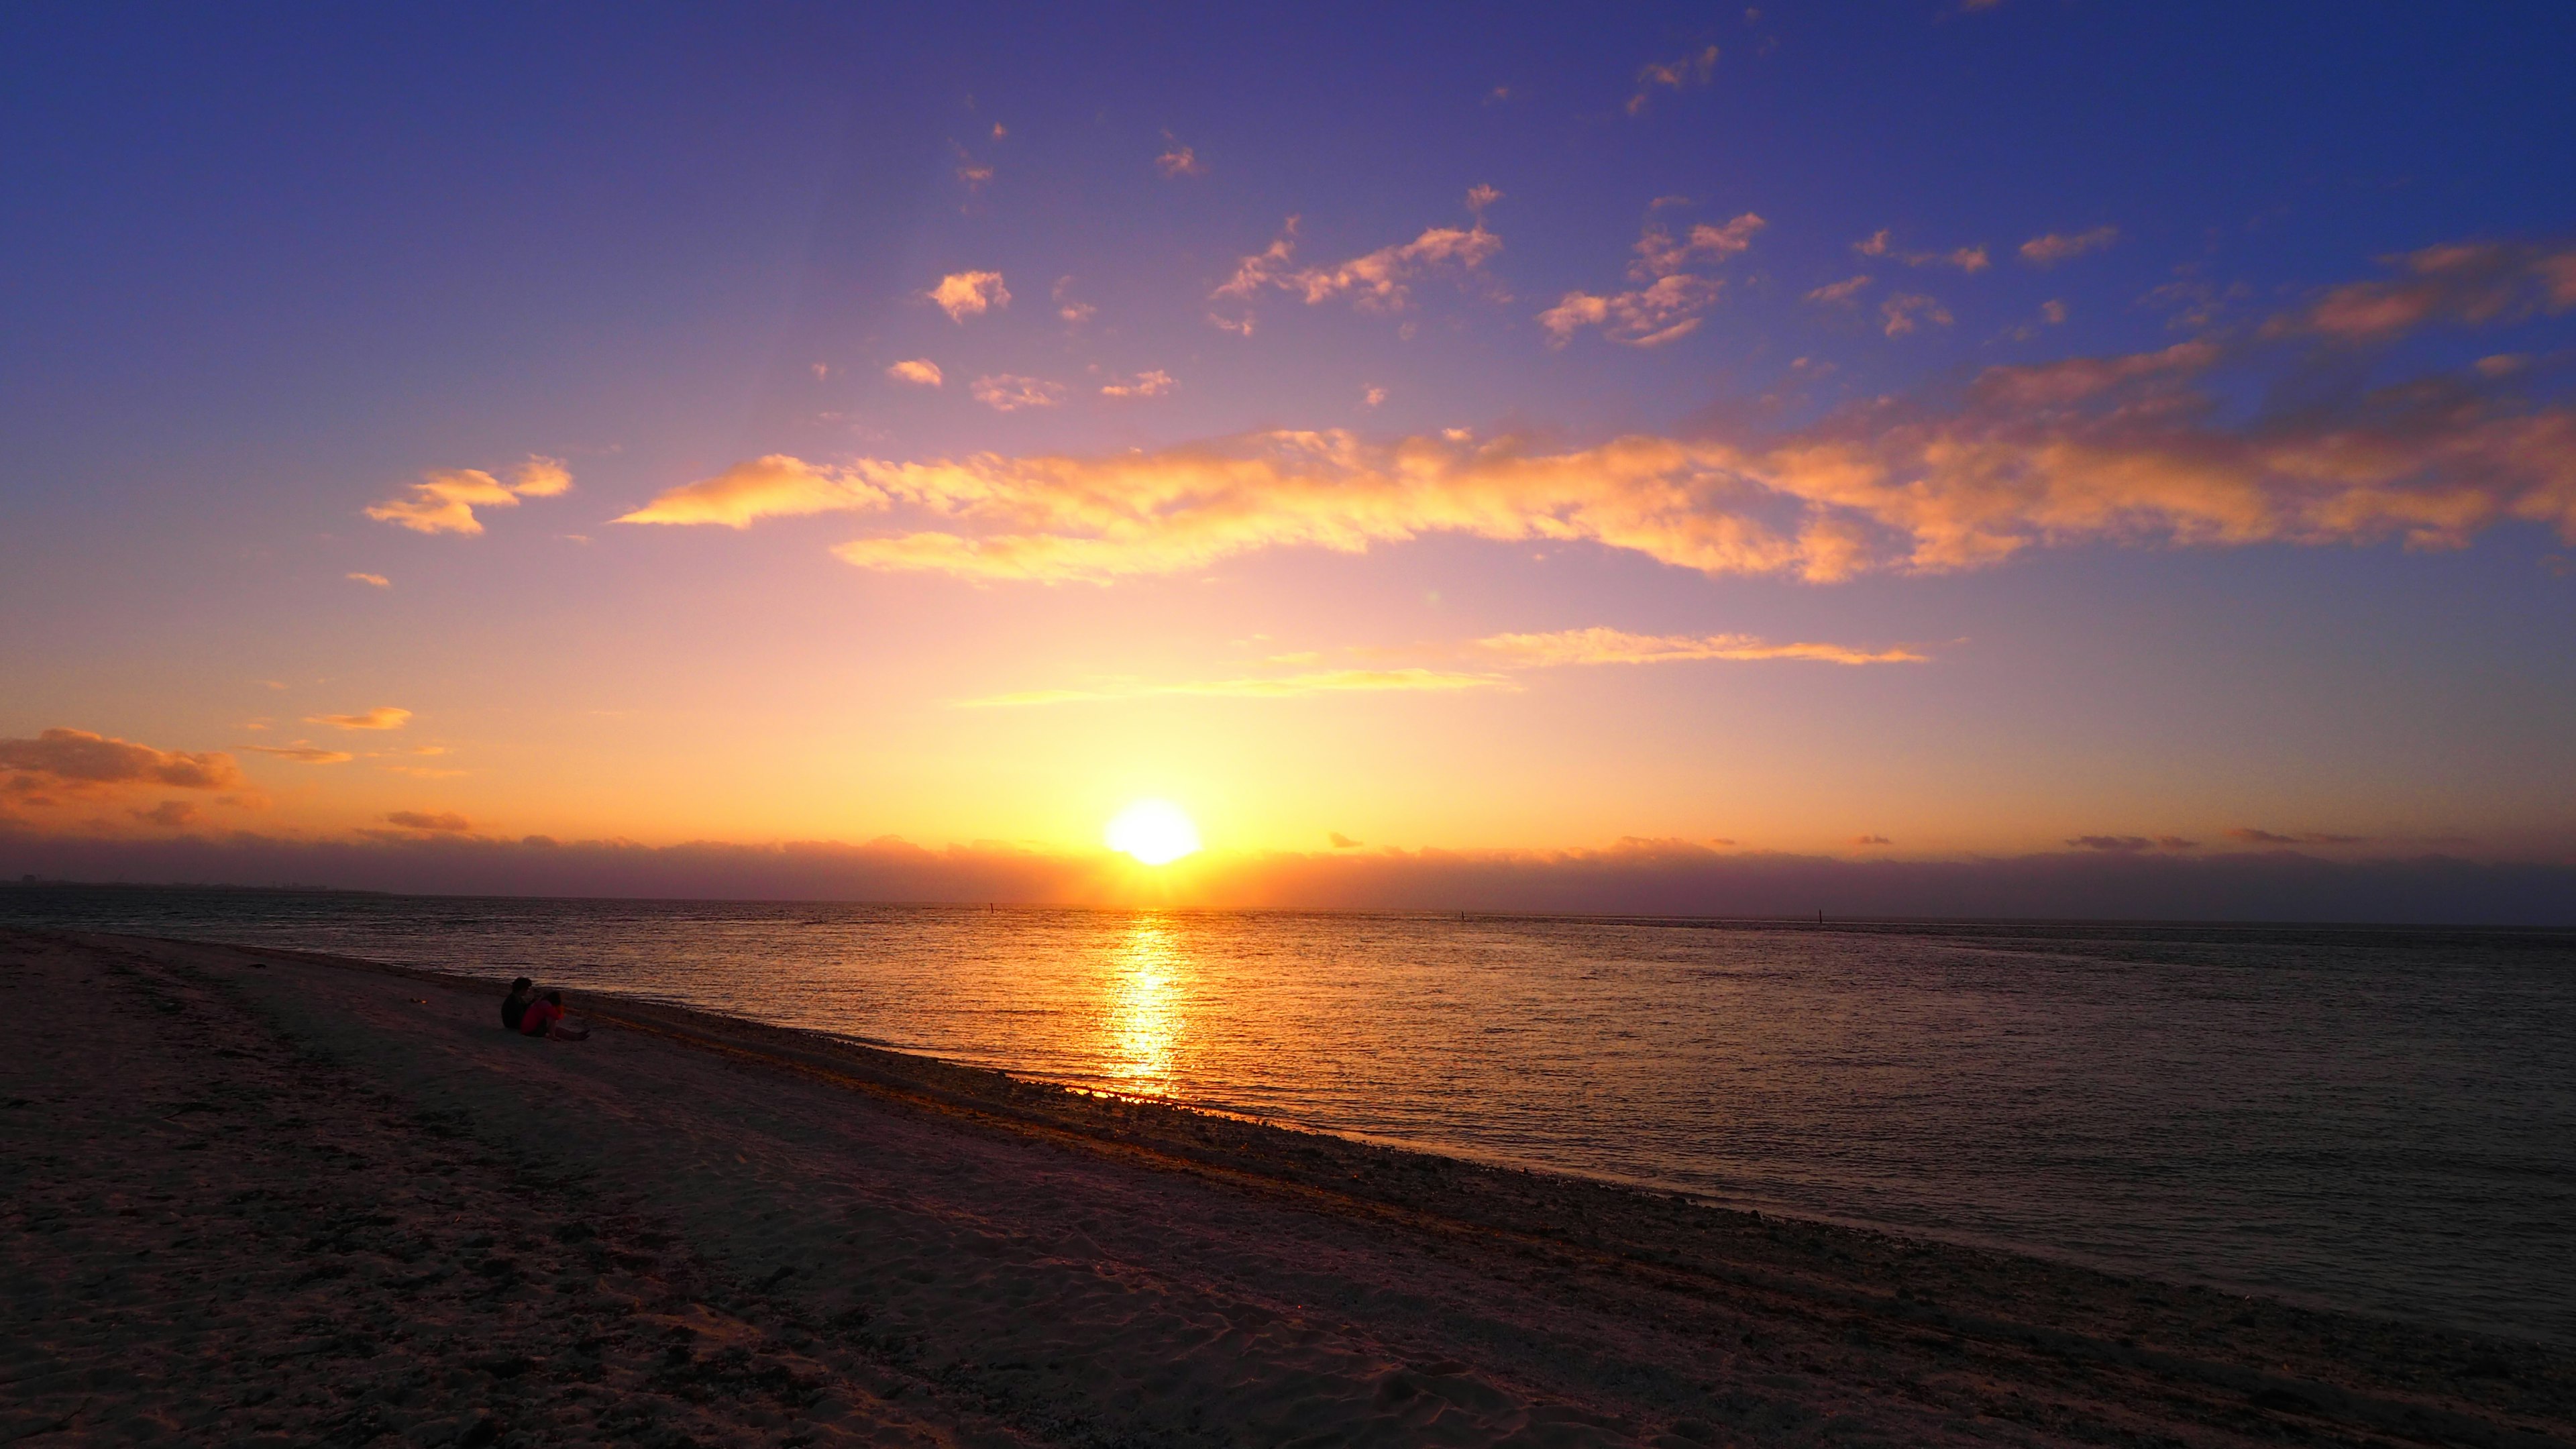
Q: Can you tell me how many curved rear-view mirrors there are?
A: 0